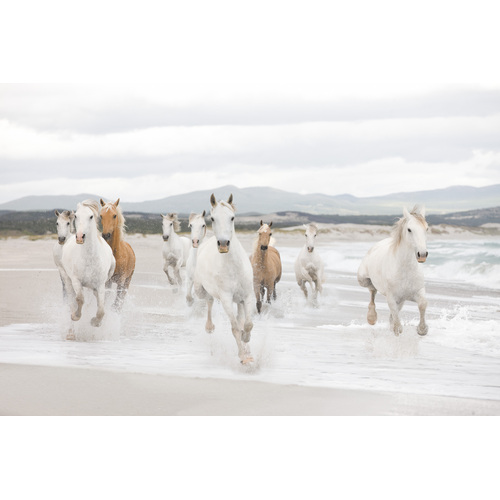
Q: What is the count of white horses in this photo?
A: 7